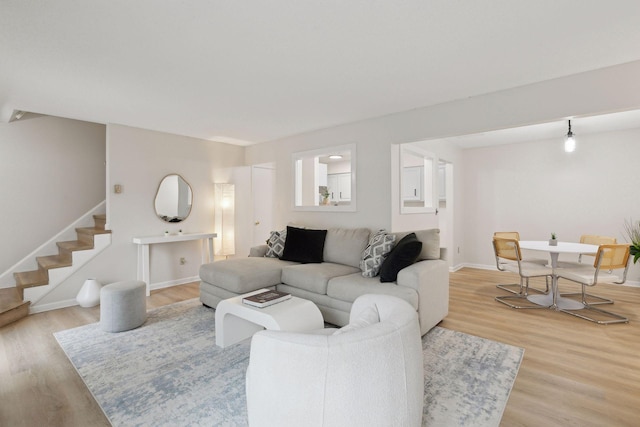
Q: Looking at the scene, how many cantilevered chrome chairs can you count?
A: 4